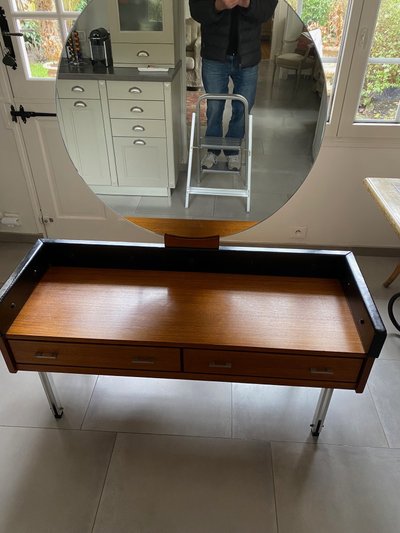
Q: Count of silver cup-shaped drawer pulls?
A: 7